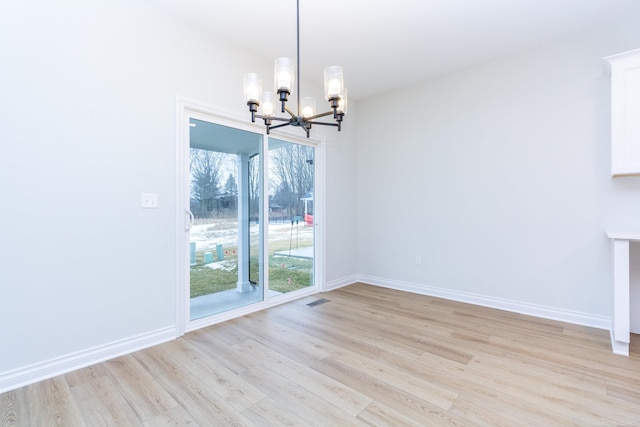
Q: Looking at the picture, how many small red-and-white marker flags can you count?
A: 4